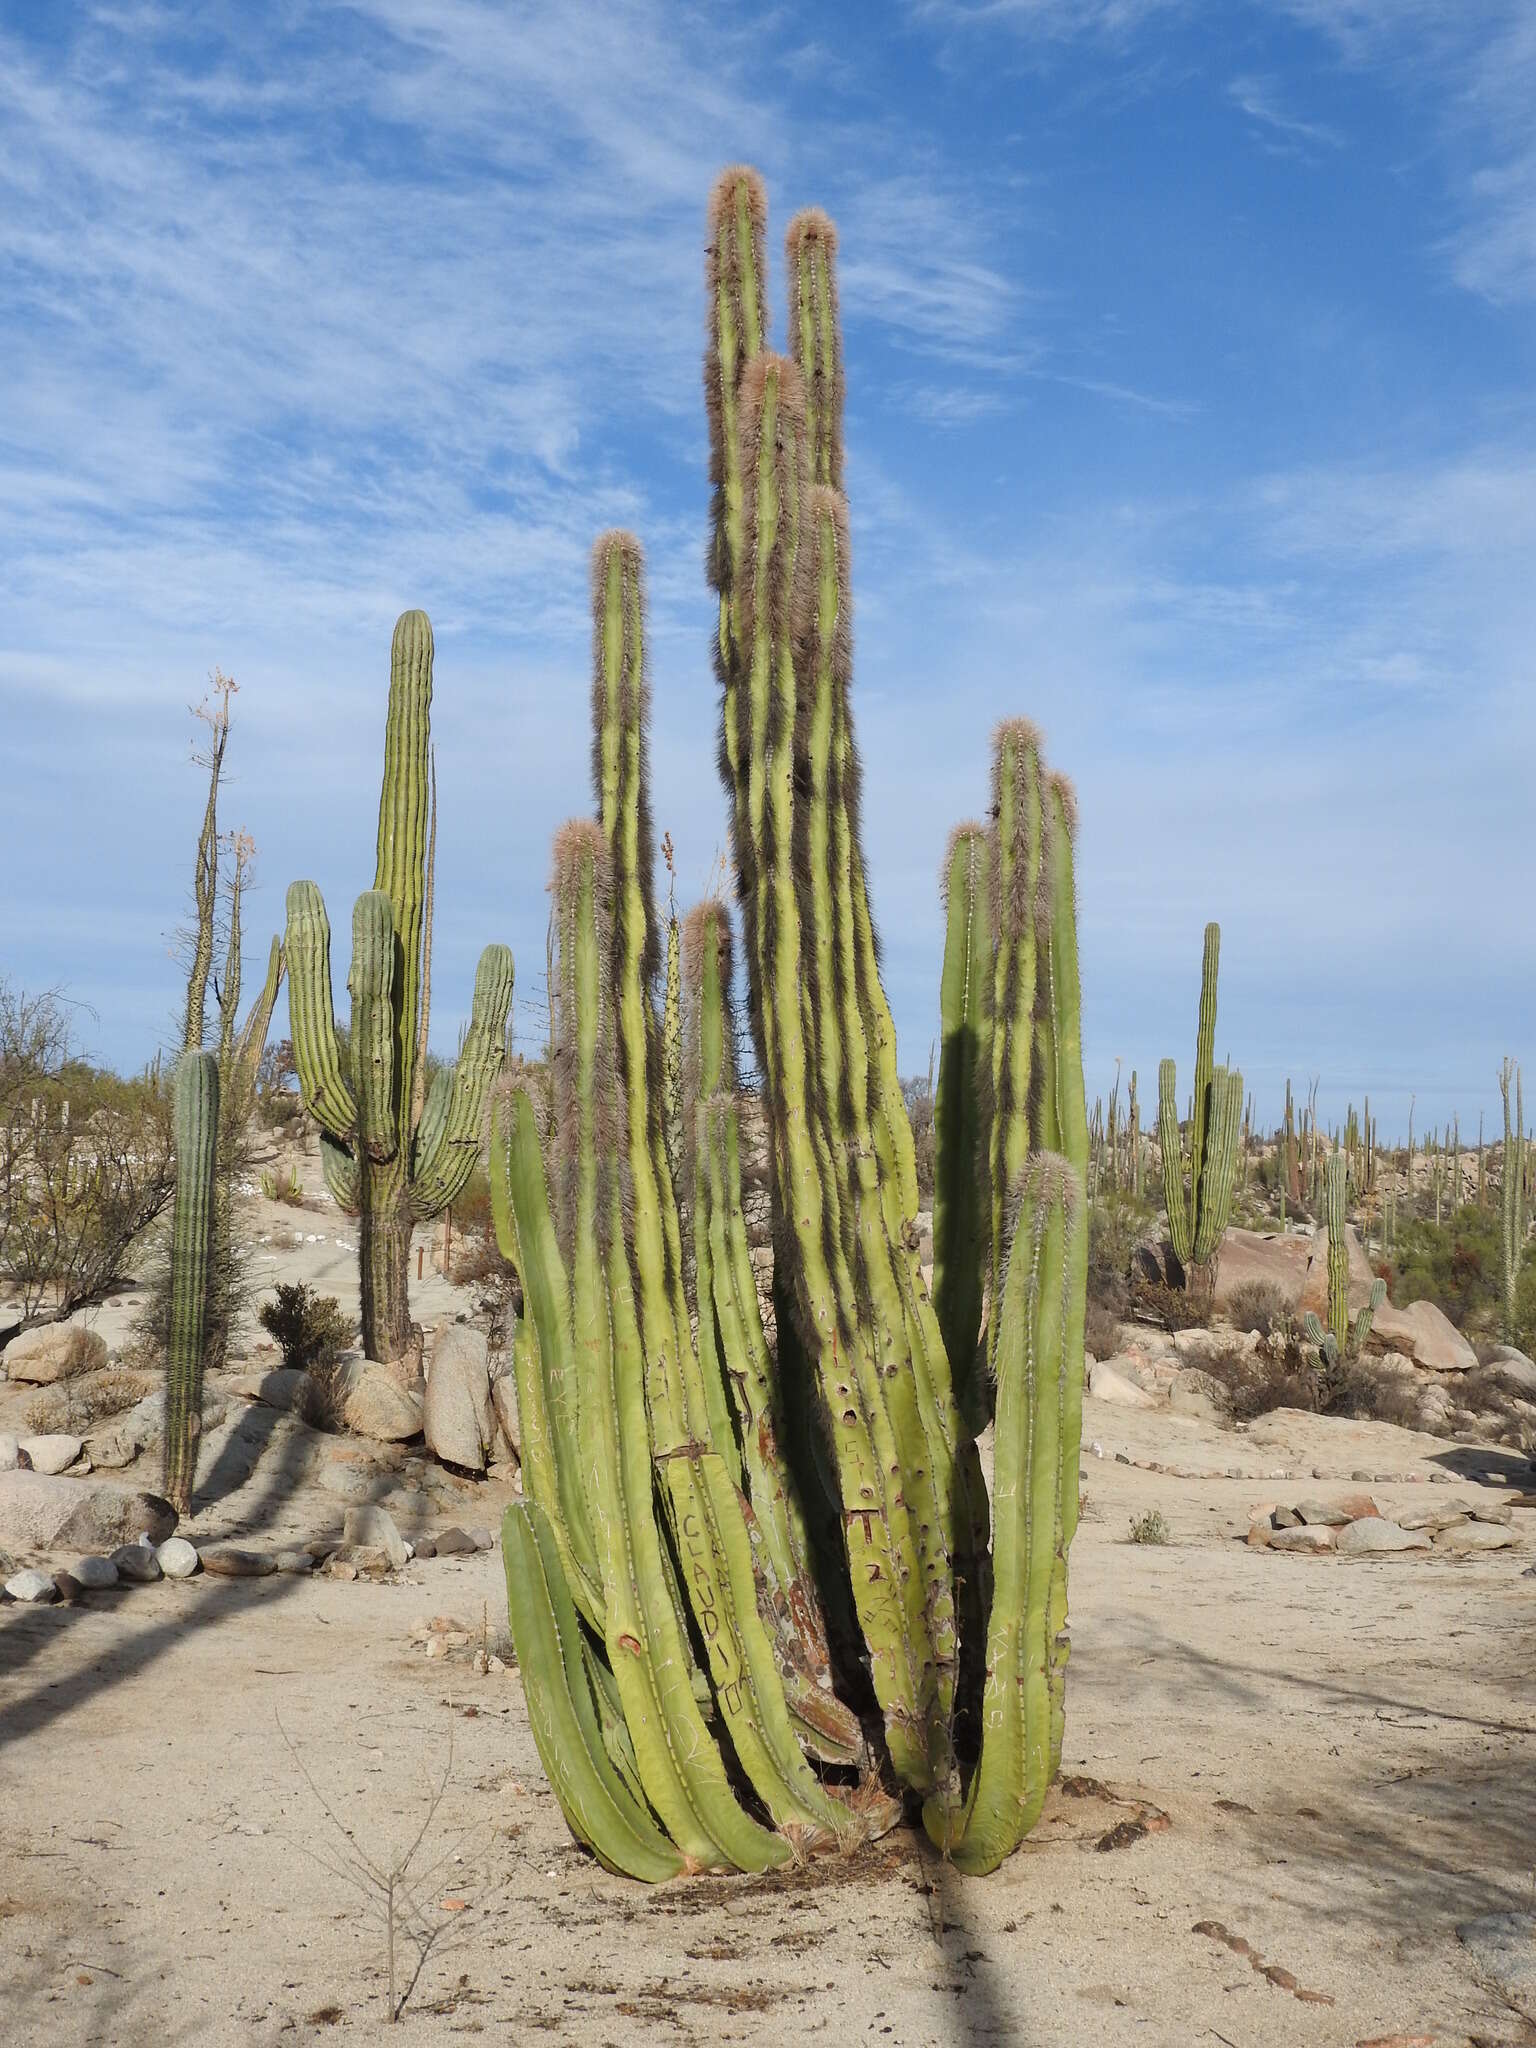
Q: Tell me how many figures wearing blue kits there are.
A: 0